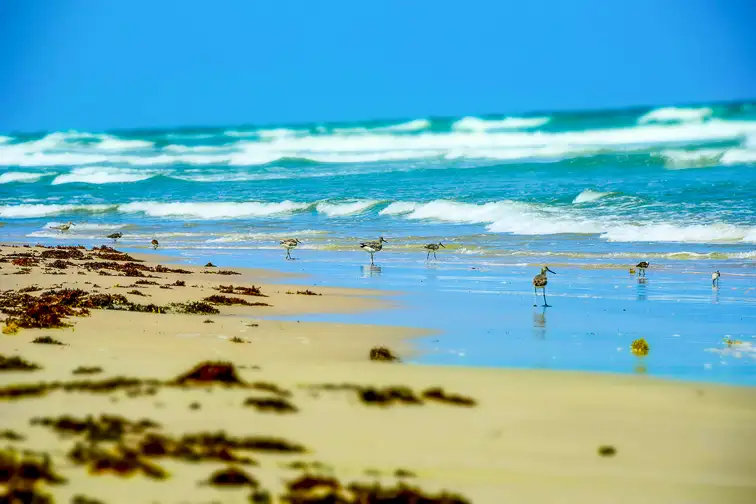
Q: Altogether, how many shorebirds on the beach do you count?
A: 9